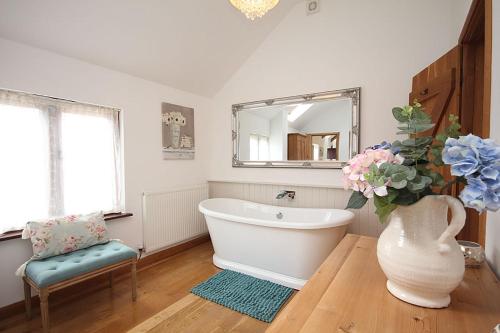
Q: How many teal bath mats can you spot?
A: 1